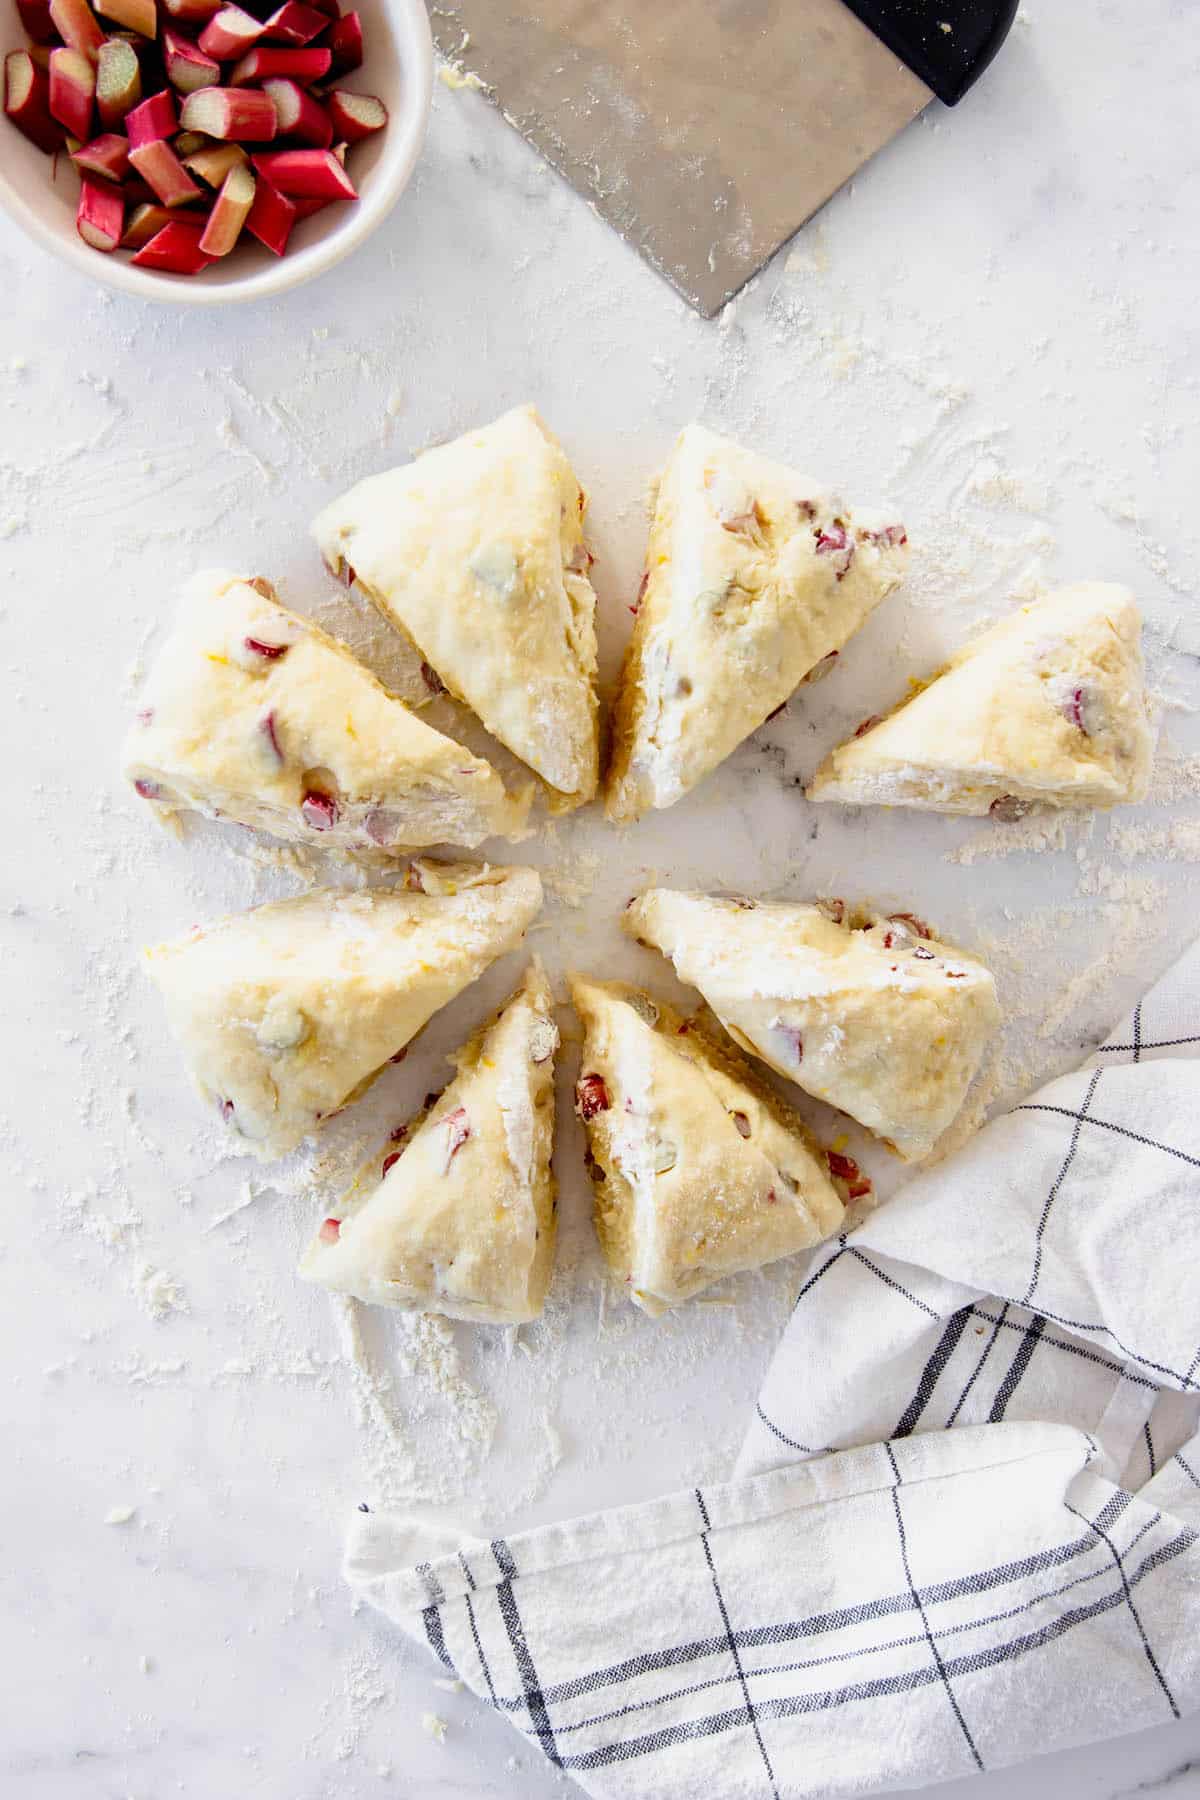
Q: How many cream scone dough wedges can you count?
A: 8